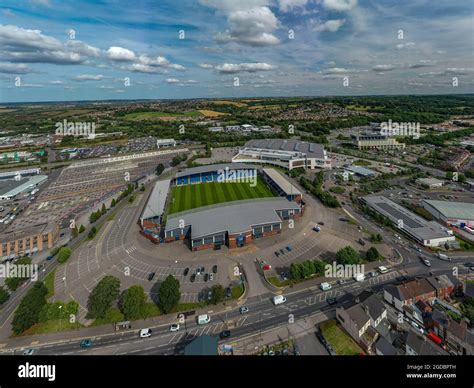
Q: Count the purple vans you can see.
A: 0